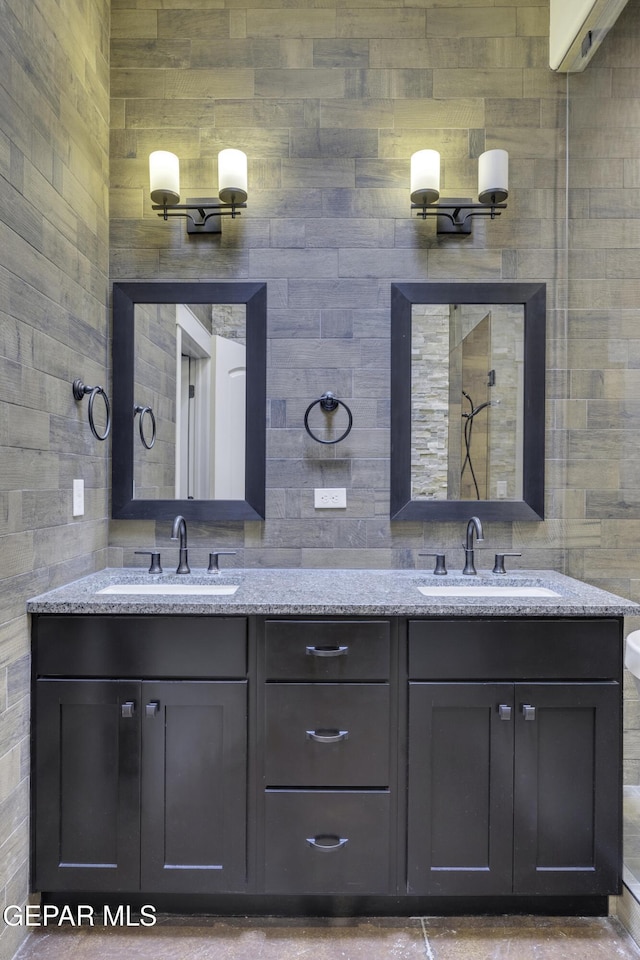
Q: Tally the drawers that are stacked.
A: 3